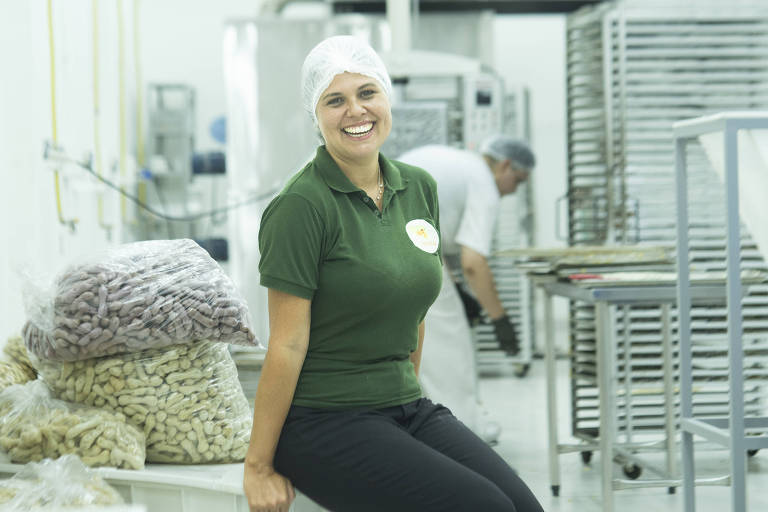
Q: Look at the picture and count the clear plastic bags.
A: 5